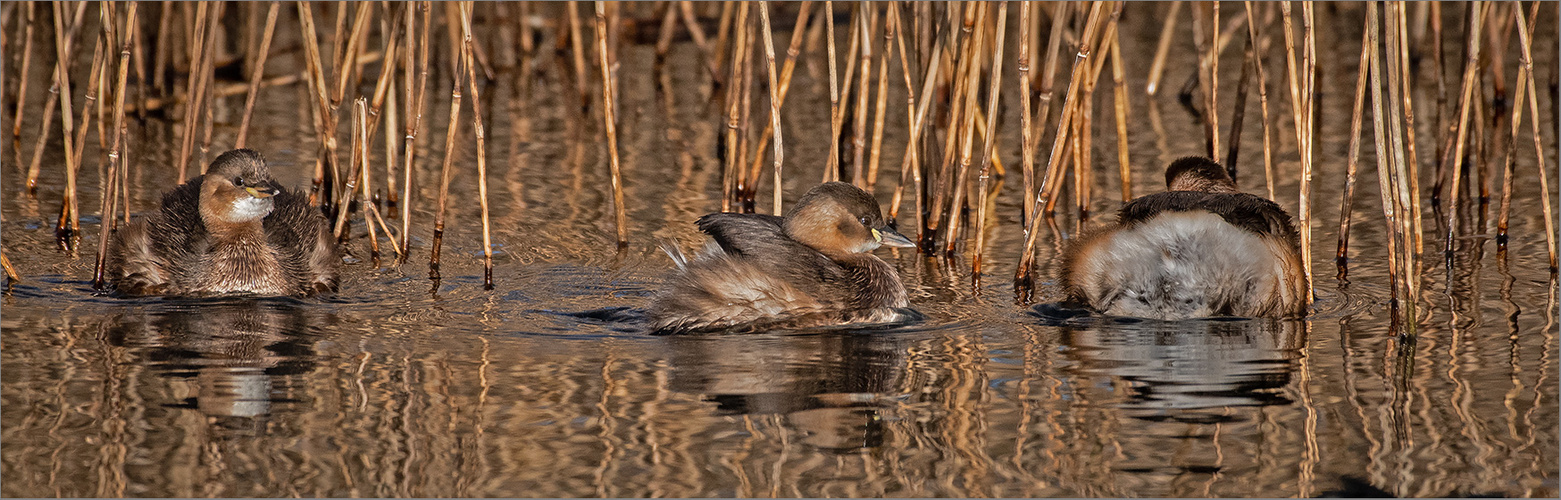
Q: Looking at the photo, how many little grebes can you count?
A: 3